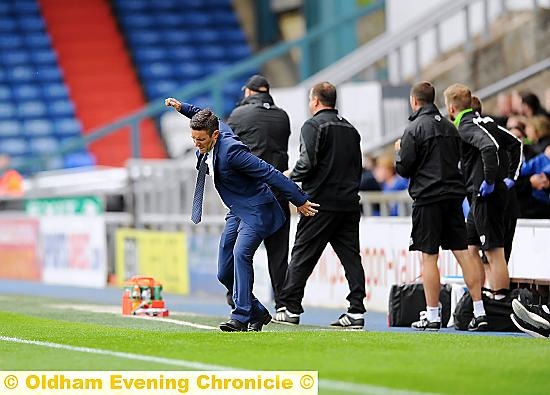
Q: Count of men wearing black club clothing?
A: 5